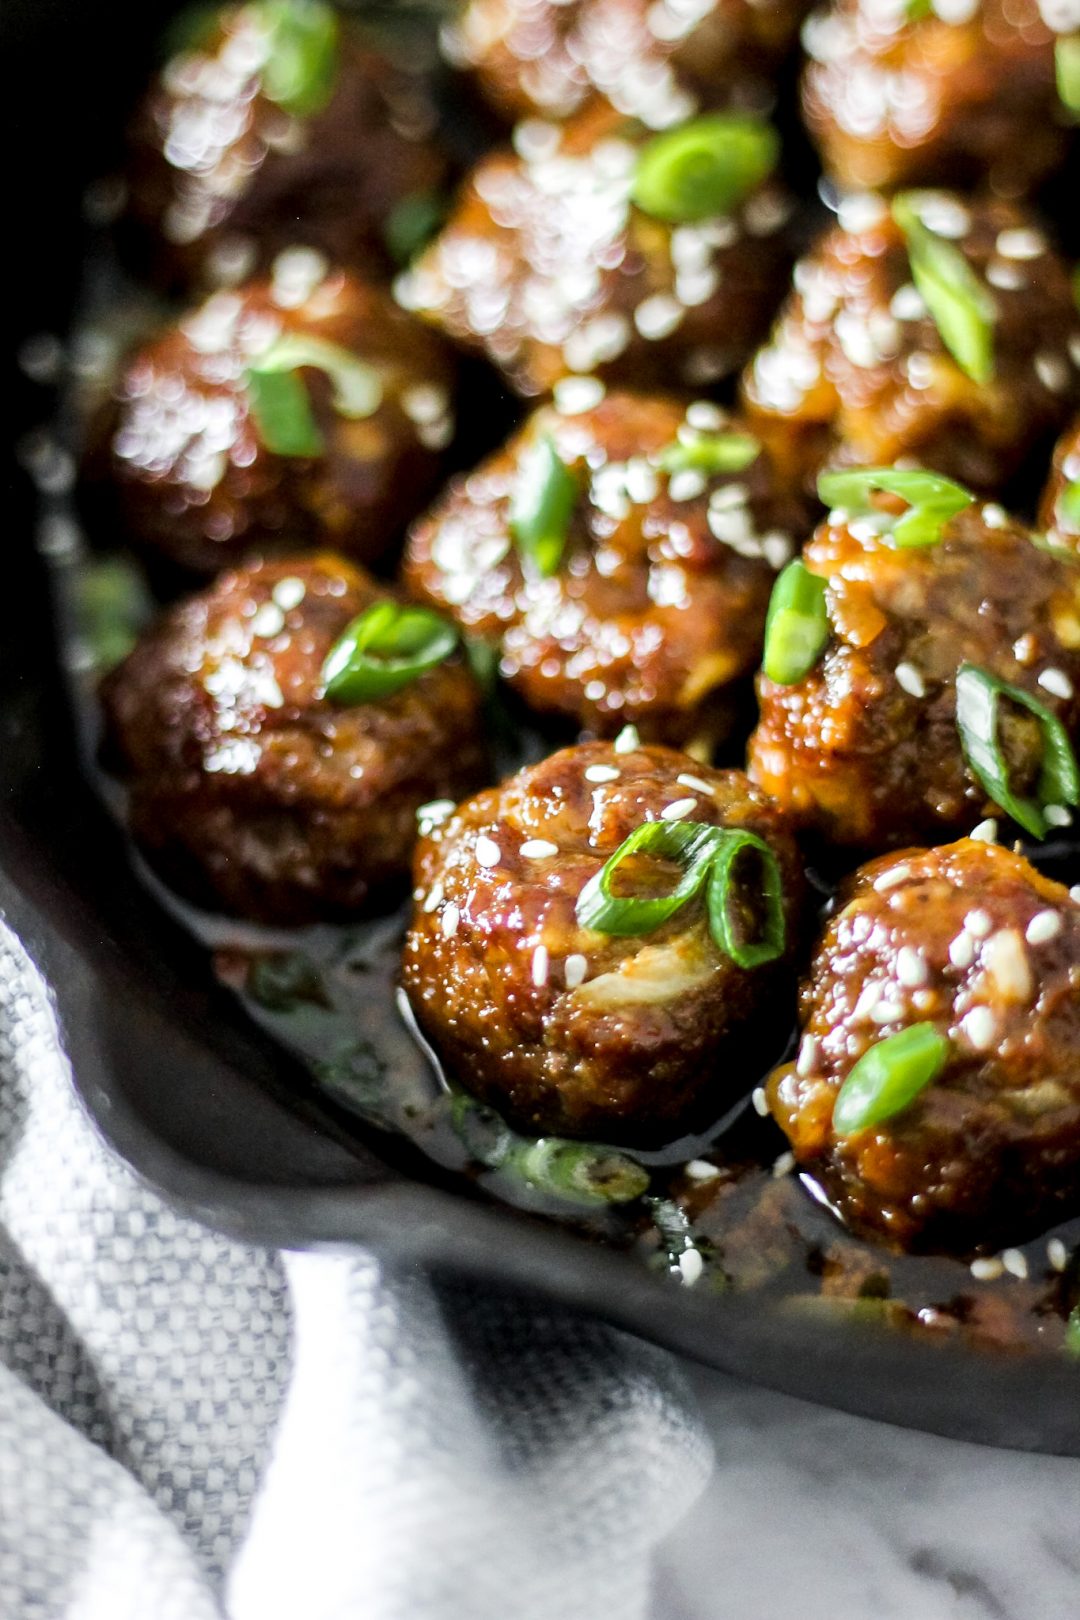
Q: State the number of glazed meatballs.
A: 12